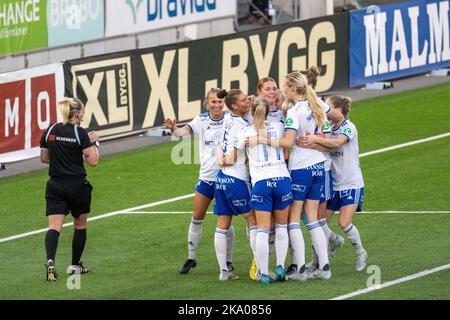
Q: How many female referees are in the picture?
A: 1